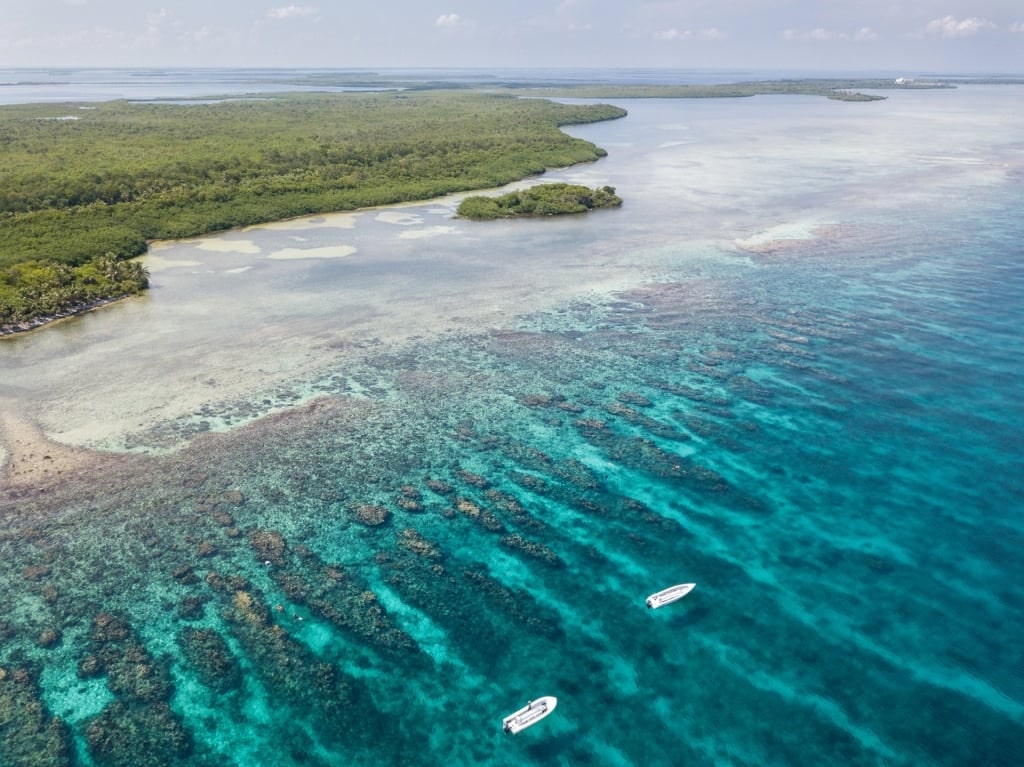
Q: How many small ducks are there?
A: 0